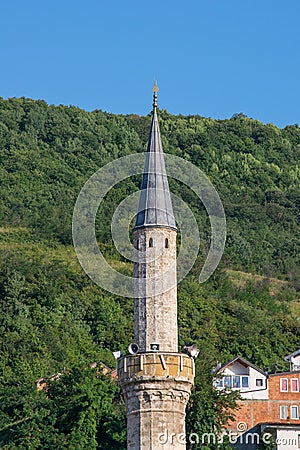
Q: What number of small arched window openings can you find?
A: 3